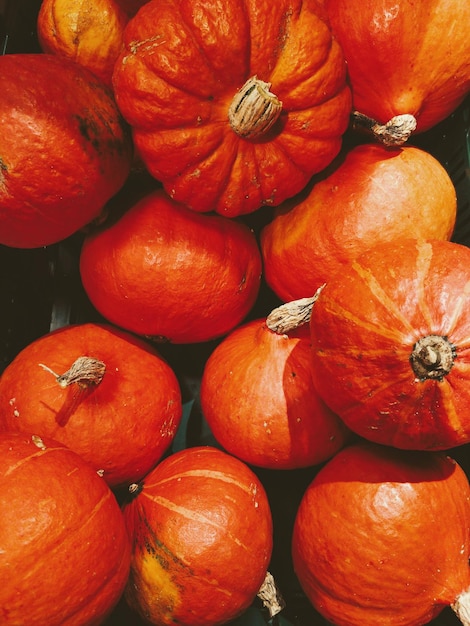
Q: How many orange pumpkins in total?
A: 12